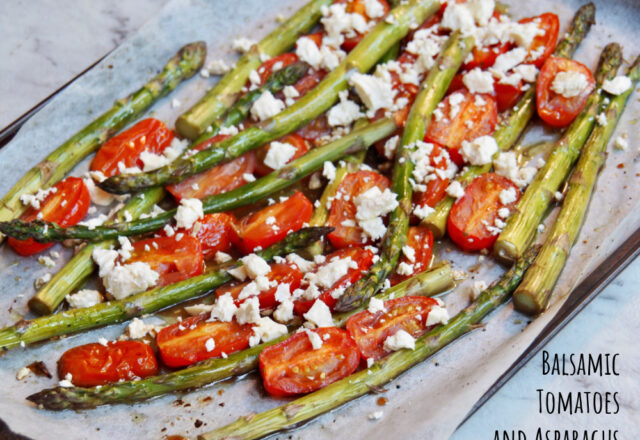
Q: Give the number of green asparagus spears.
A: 13